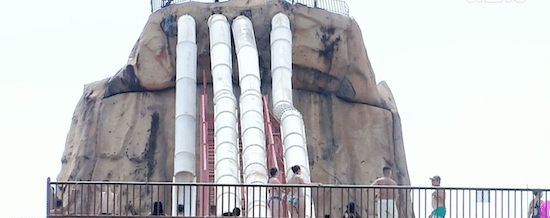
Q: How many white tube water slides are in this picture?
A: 4